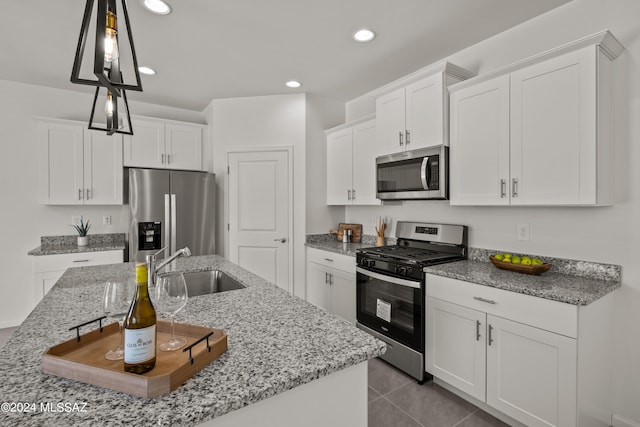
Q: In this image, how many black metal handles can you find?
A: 2